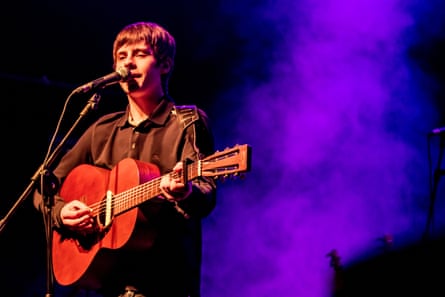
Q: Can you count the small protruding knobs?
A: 6